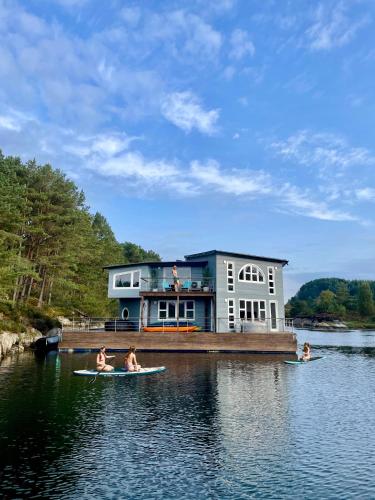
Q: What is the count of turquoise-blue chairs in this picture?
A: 2